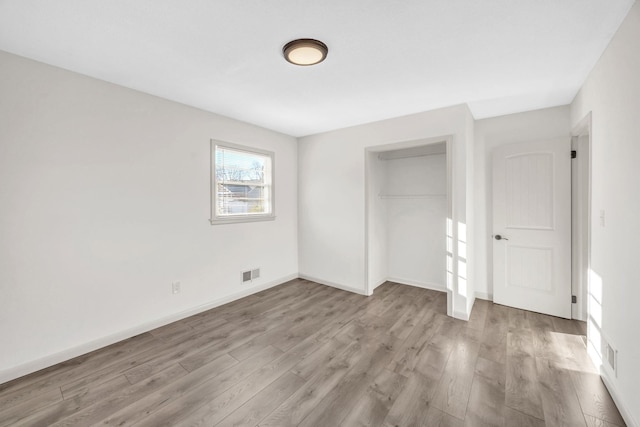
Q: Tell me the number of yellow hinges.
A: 0